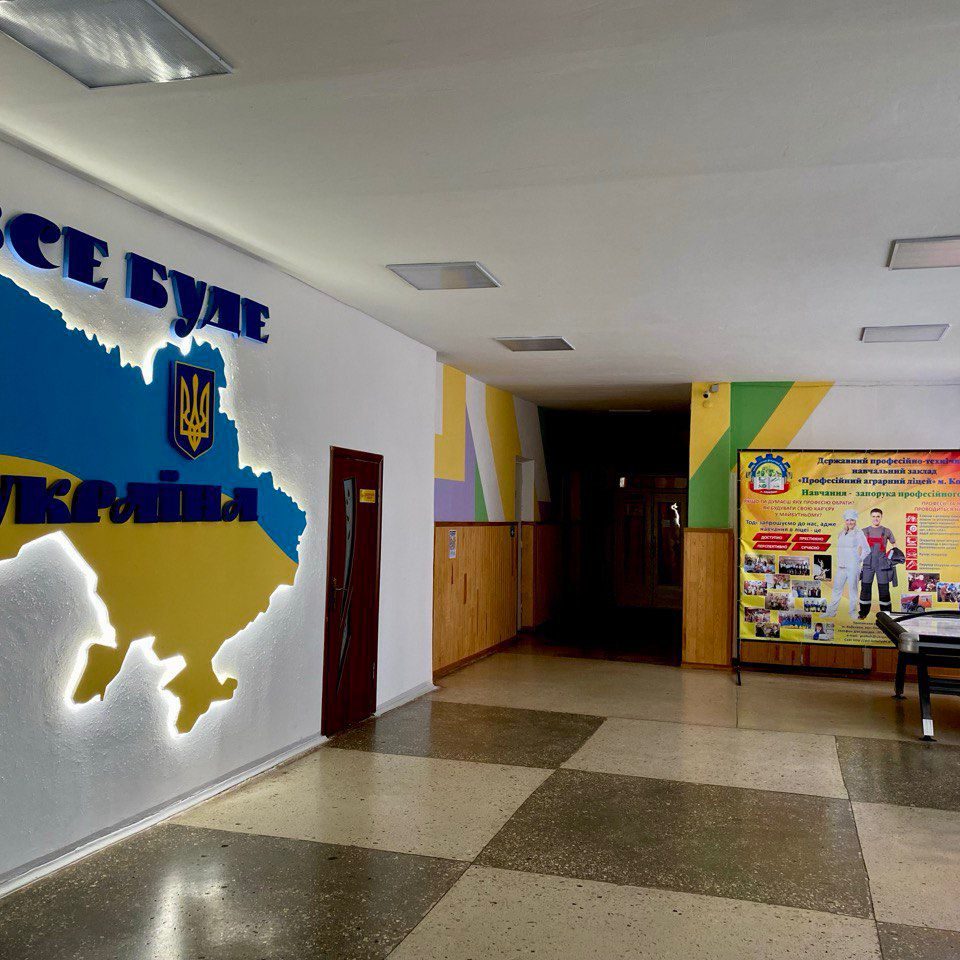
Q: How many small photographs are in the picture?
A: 15